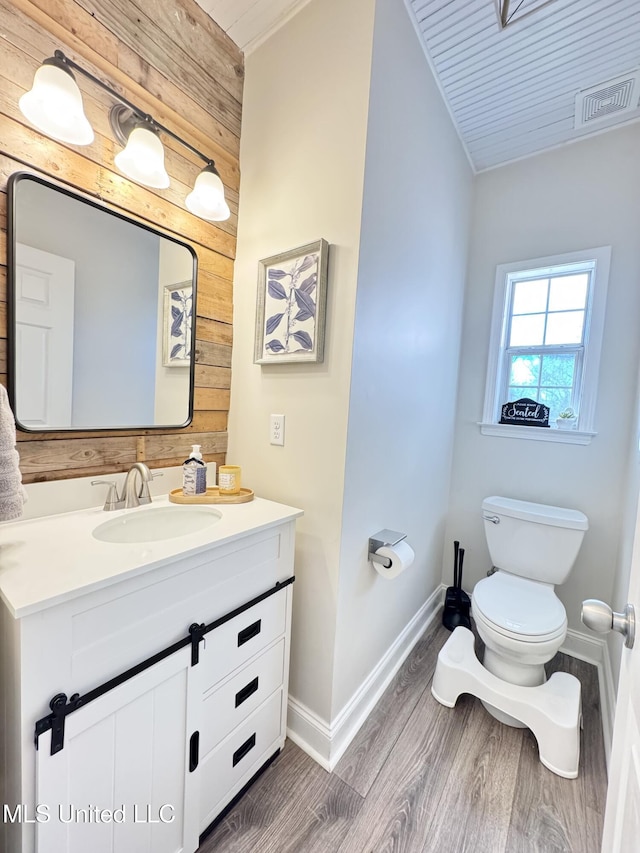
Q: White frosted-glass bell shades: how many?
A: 3